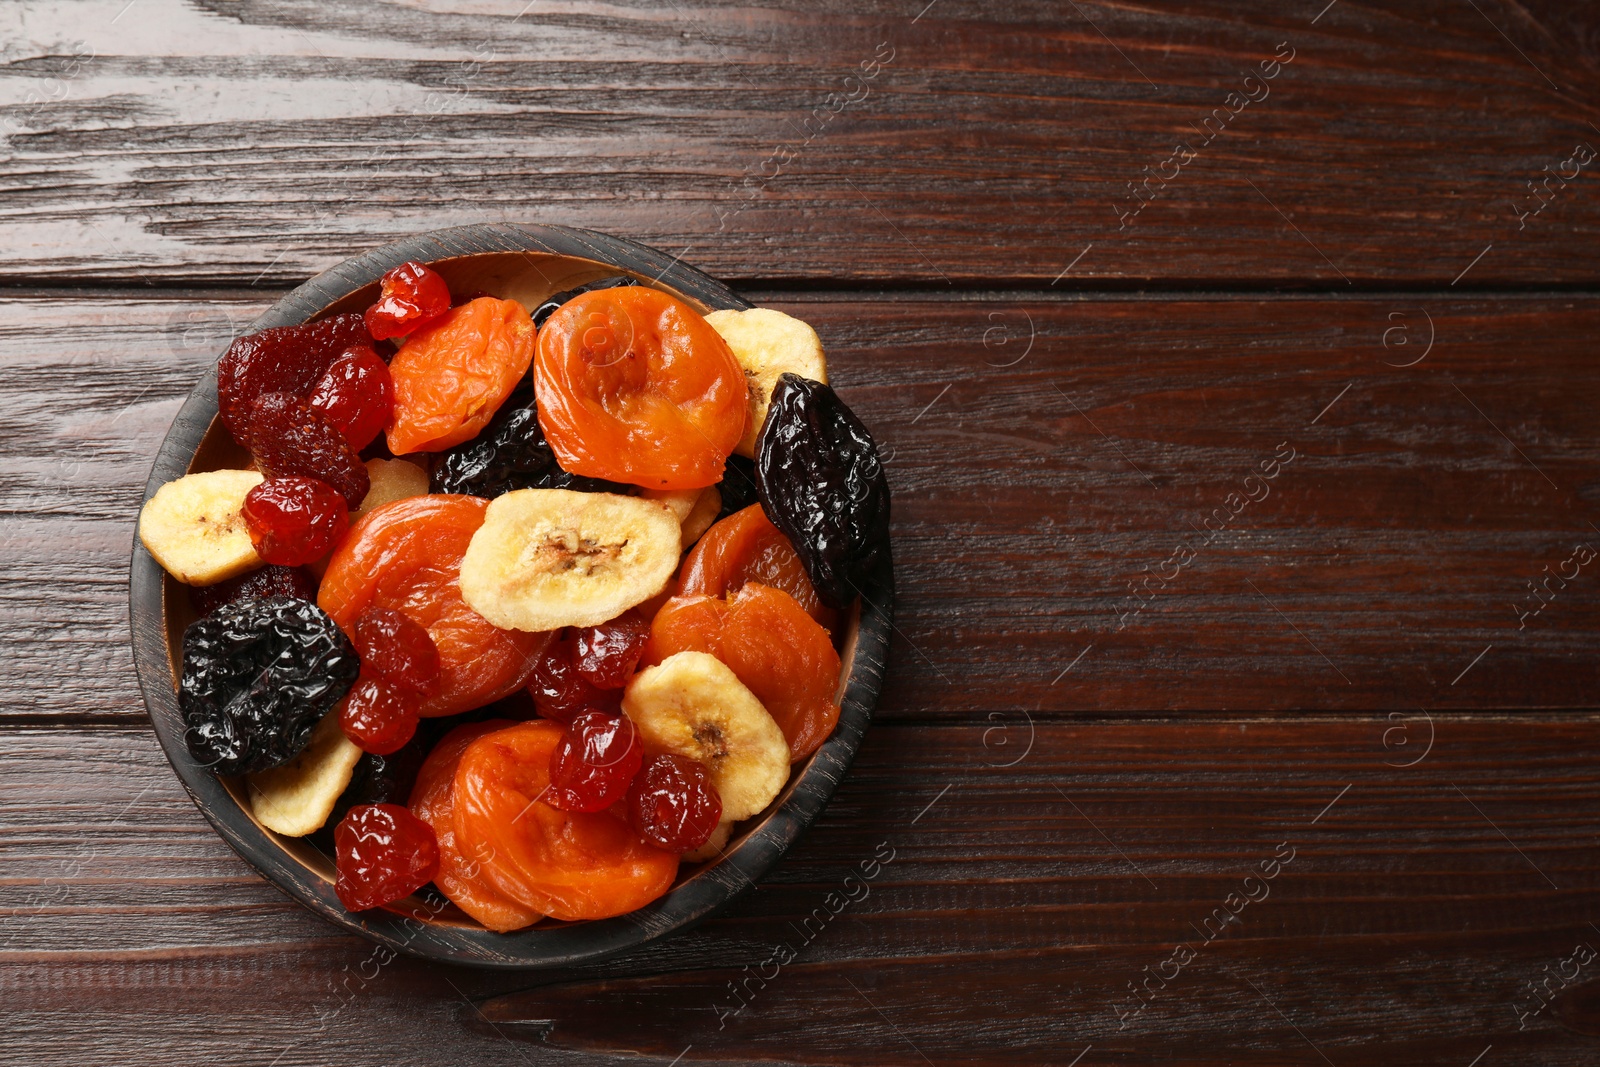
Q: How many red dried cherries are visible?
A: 10